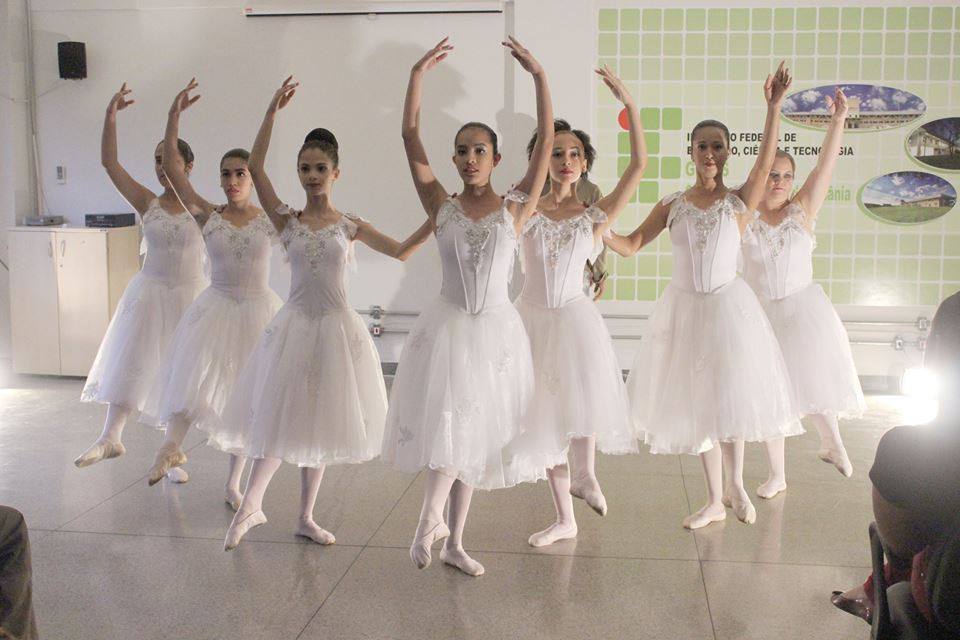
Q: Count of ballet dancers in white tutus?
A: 7